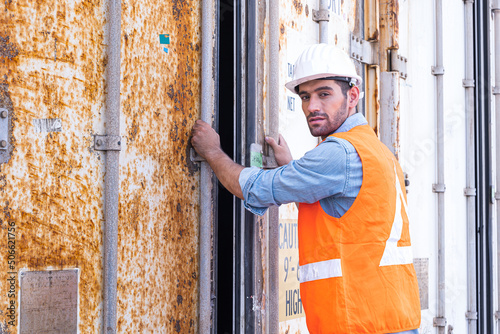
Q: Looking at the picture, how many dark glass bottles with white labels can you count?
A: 0